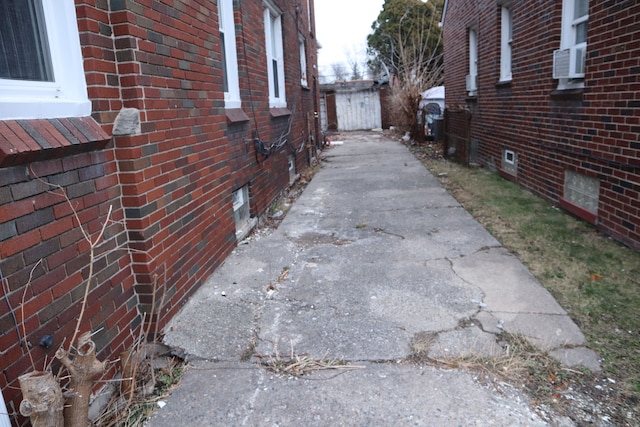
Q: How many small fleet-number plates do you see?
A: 0